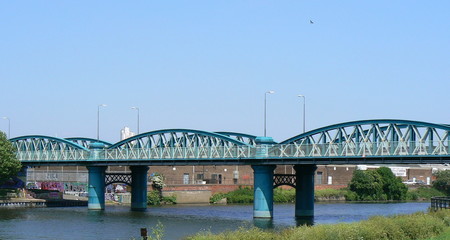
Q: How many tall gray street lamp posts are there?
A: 5